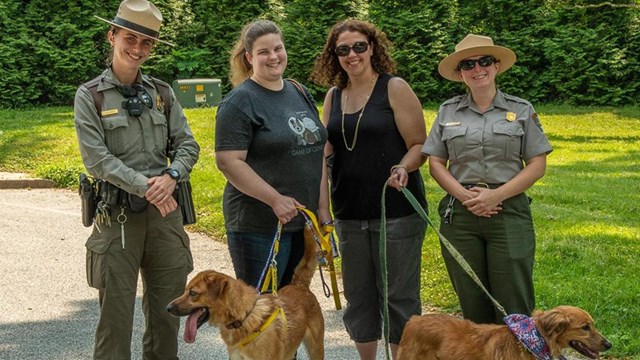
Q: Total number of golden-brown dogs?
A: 2